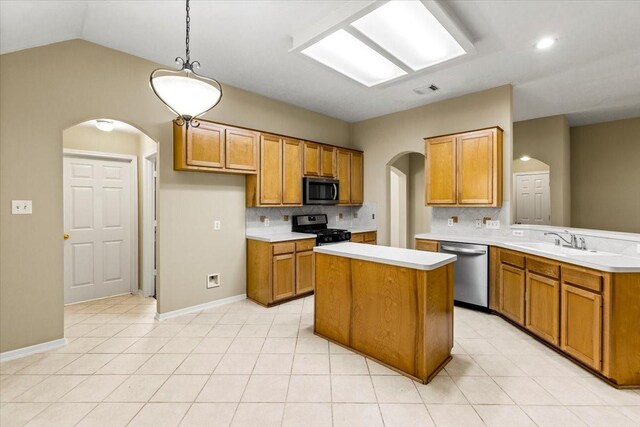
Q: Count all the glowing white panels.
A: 2